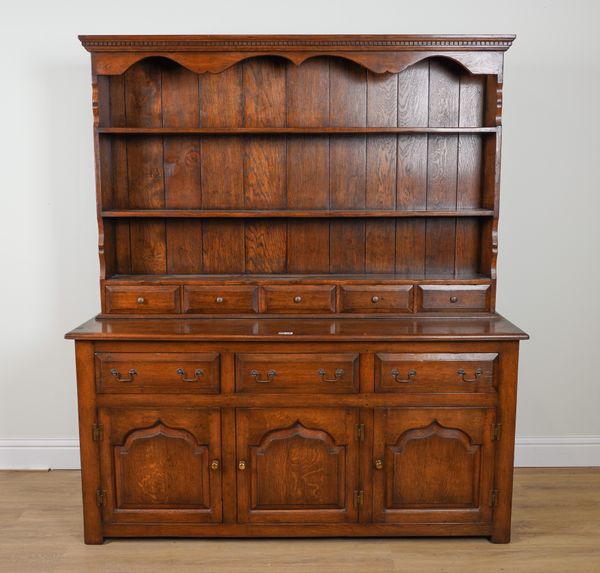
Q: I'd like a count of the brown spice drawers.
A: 5